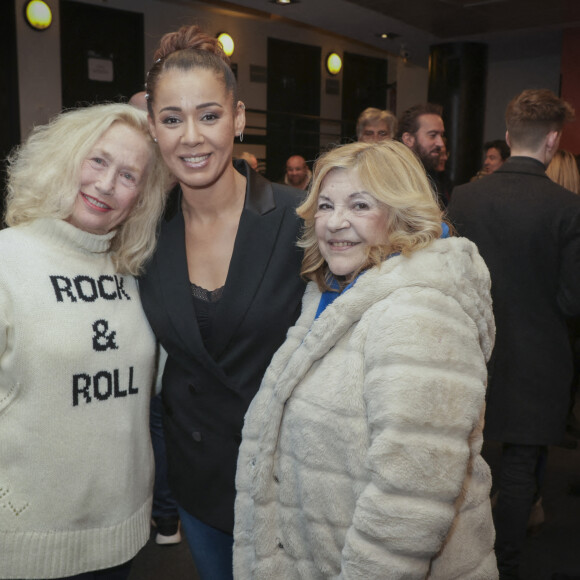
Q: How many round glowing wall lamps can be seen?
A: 3